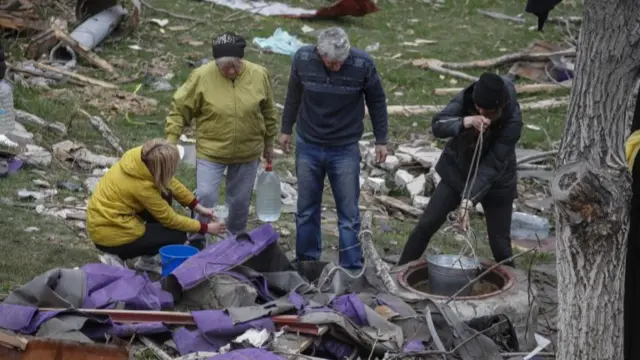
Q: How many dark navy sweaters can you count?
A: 1